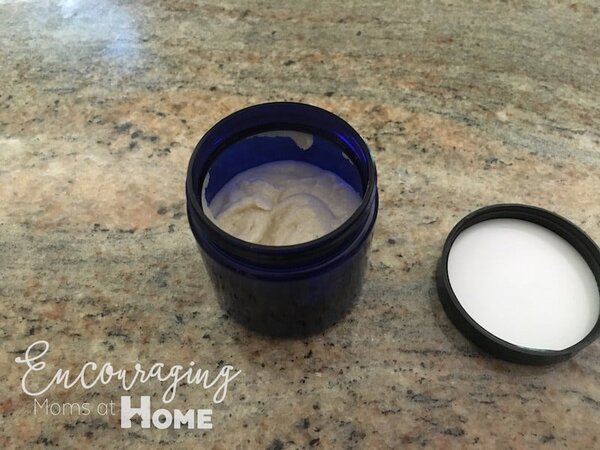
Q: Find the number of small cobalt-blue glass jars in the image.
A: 1